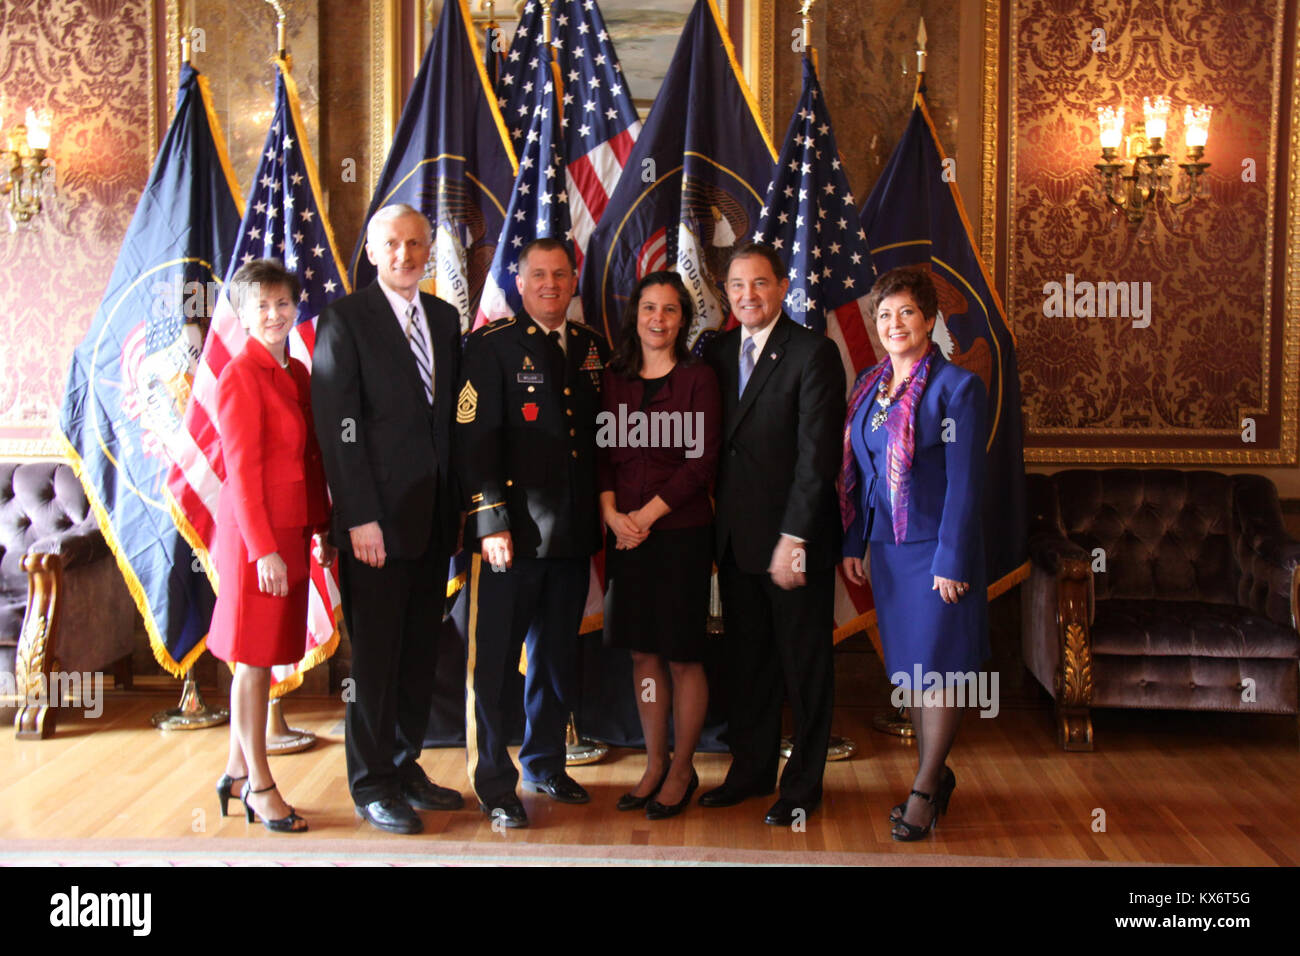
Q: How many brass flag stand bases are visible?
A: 5